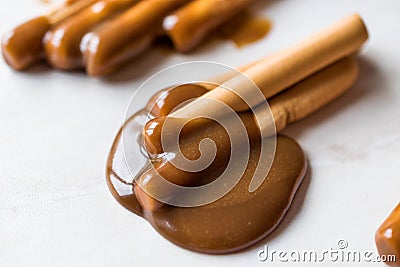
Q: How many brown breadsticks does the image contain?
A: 8